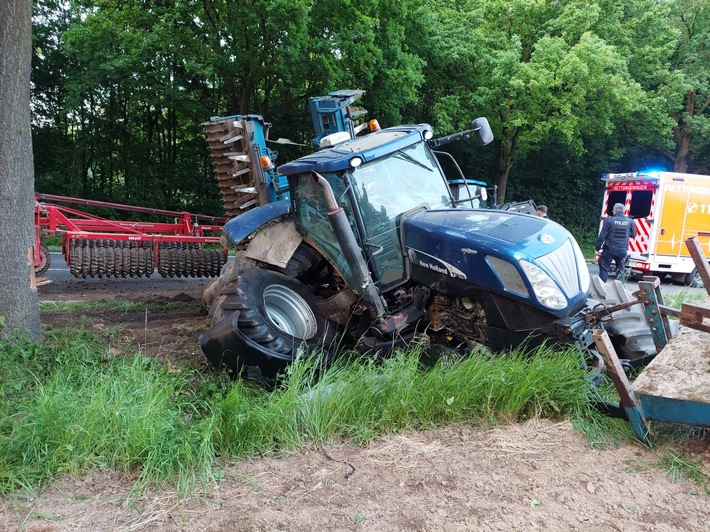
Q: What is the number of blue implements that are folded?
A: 2